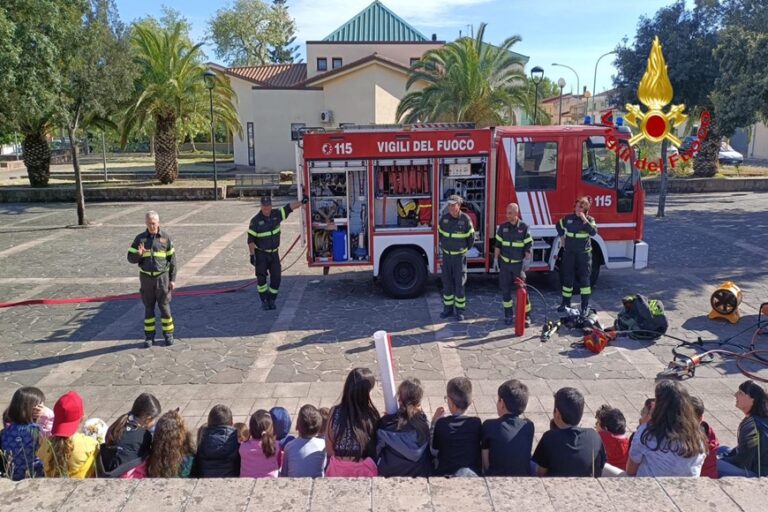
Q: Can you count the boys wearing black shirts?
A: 3